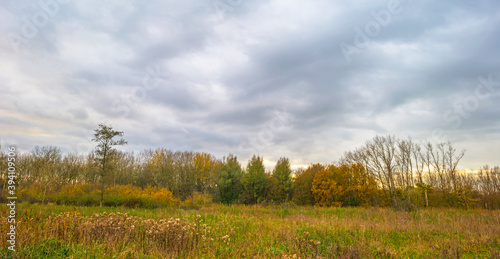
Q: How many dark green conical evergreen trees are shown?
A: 3